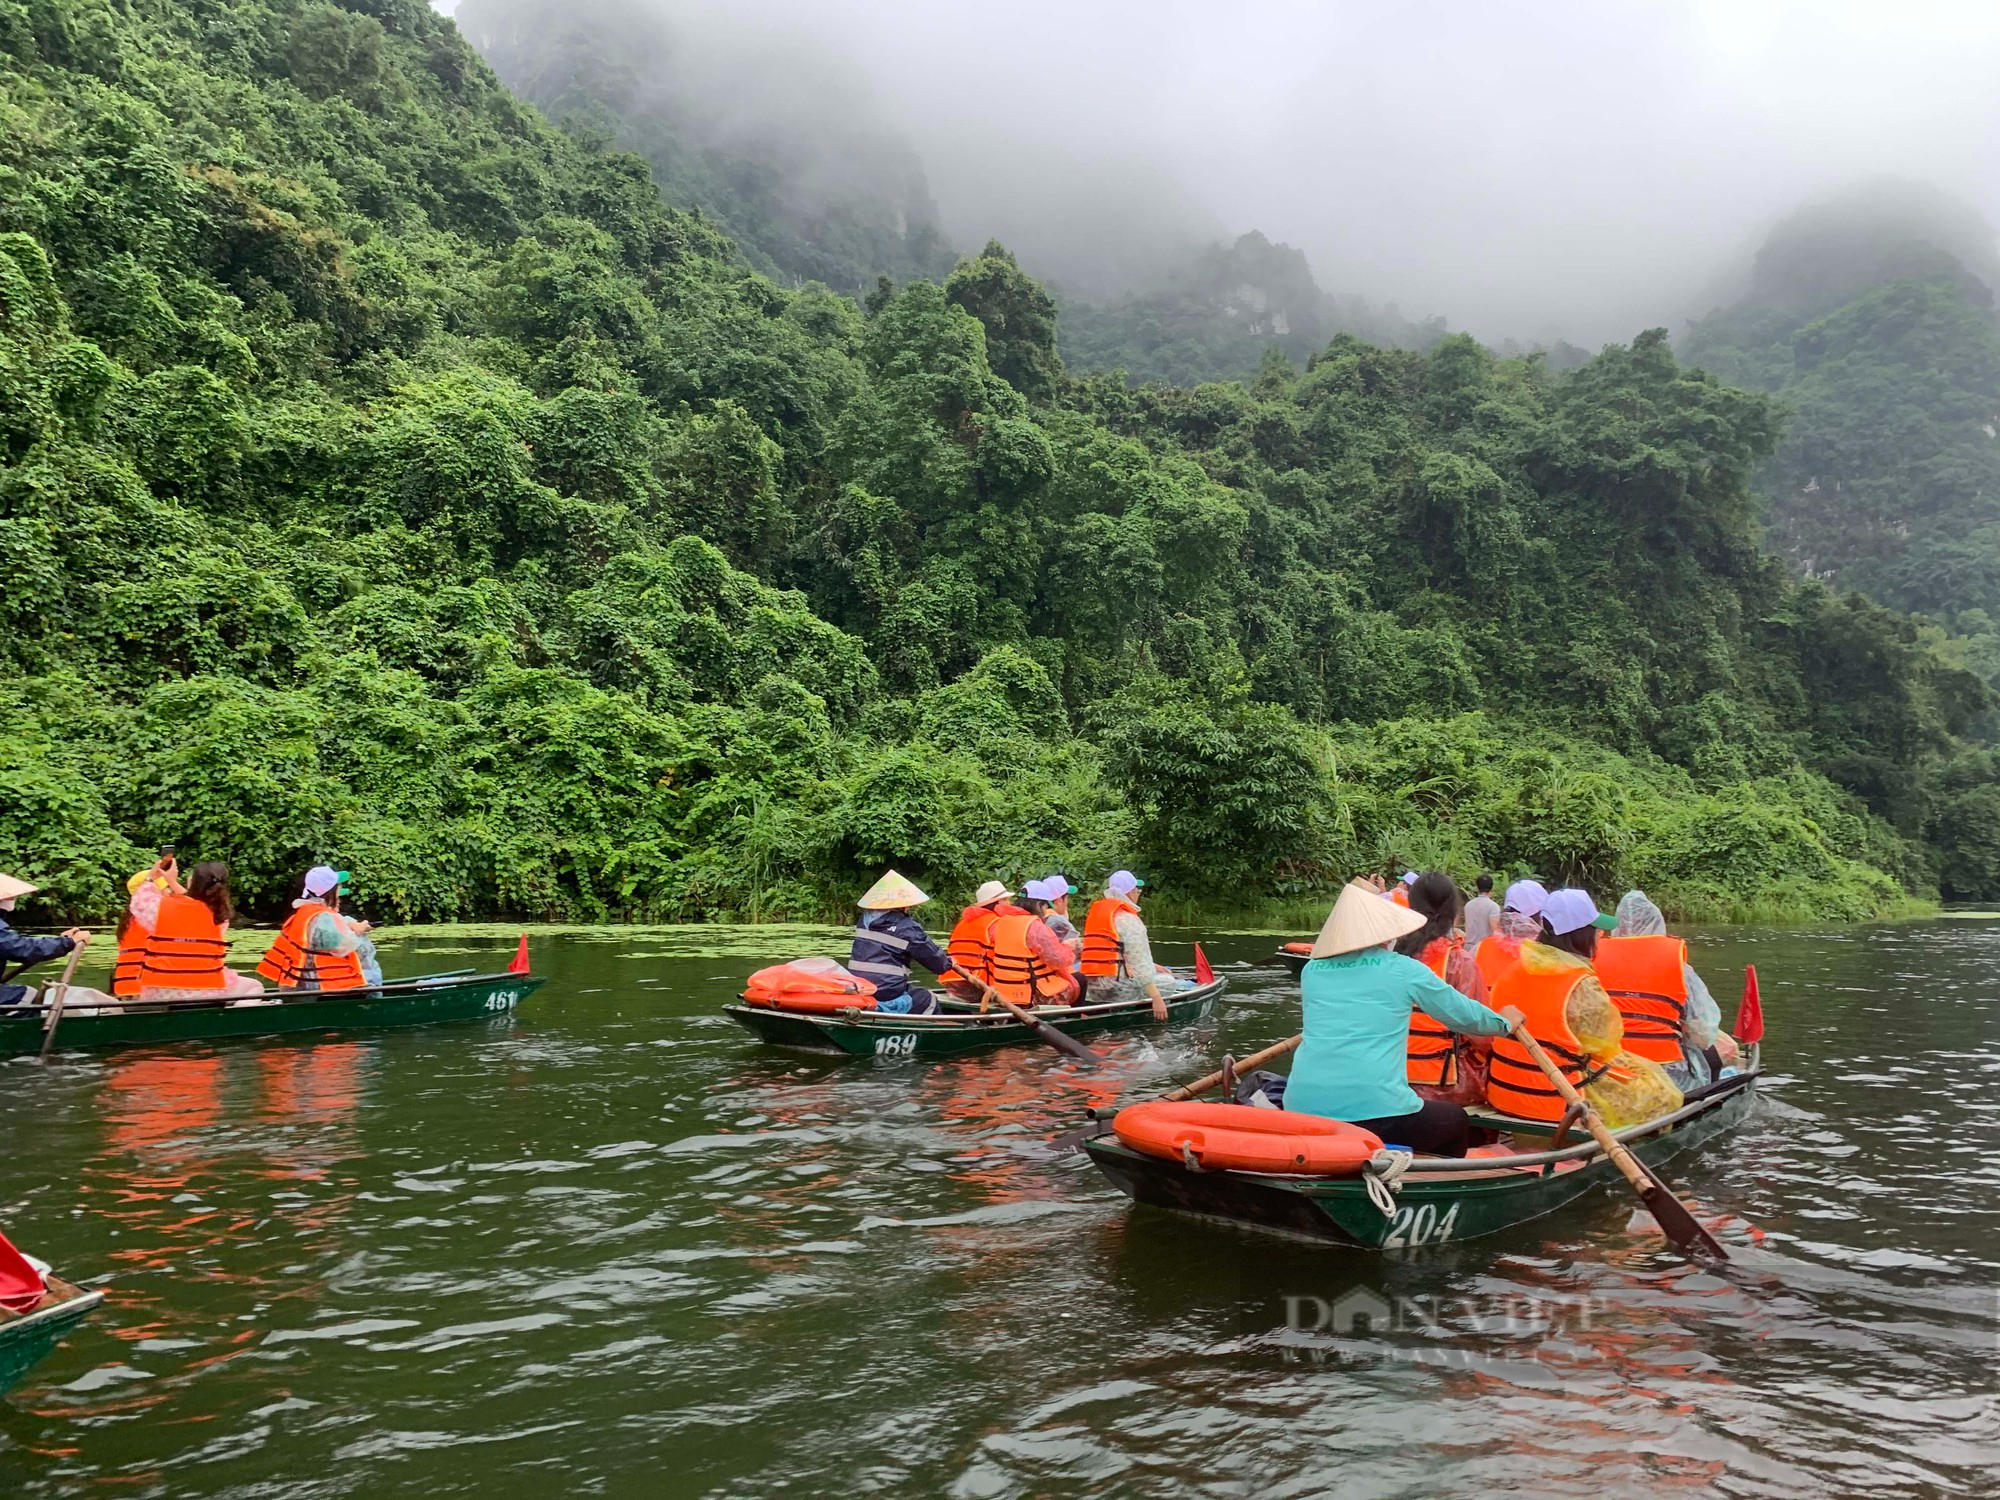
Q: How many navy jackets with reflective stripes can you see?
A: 1